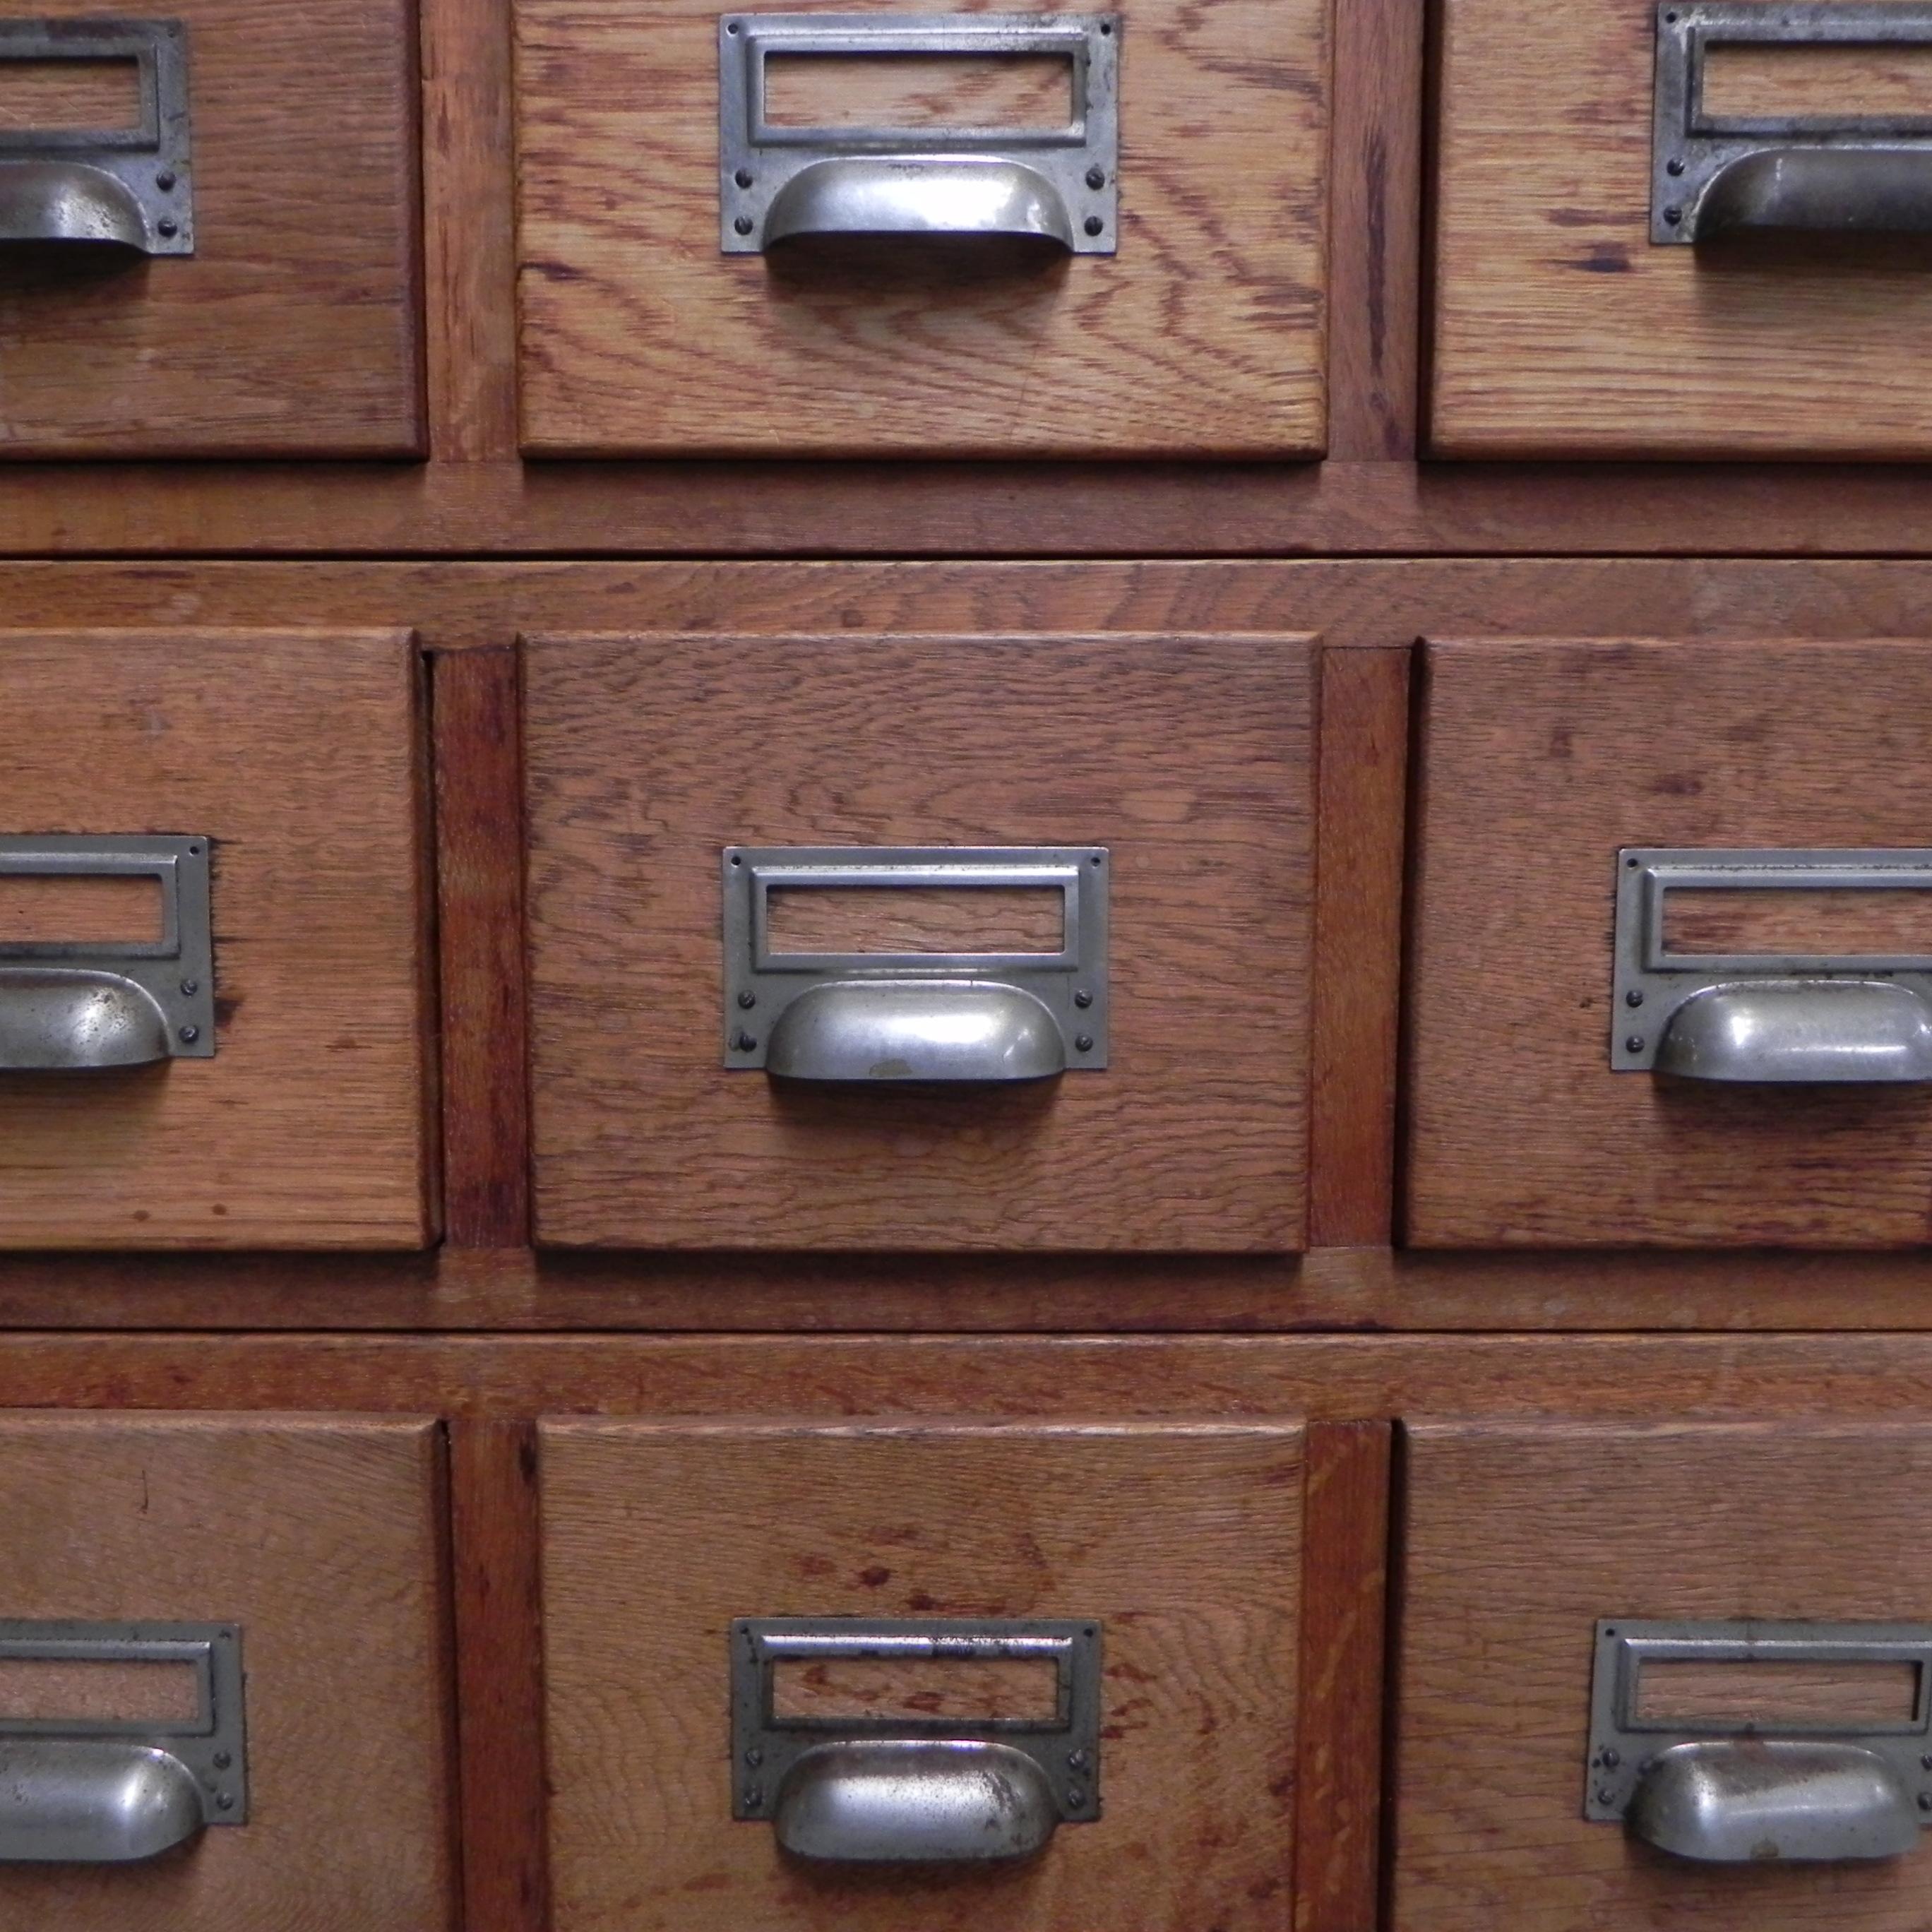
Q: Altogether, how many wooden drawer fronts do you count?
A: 9